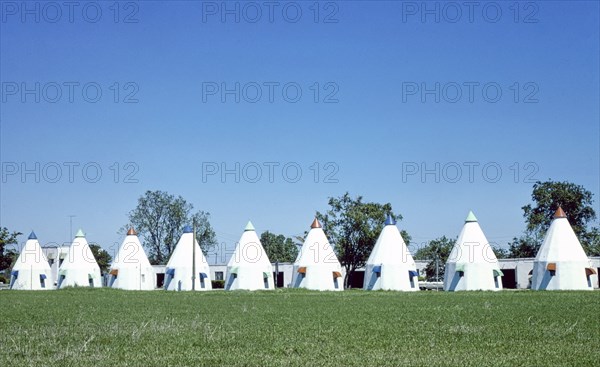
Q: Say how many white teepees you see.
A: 9